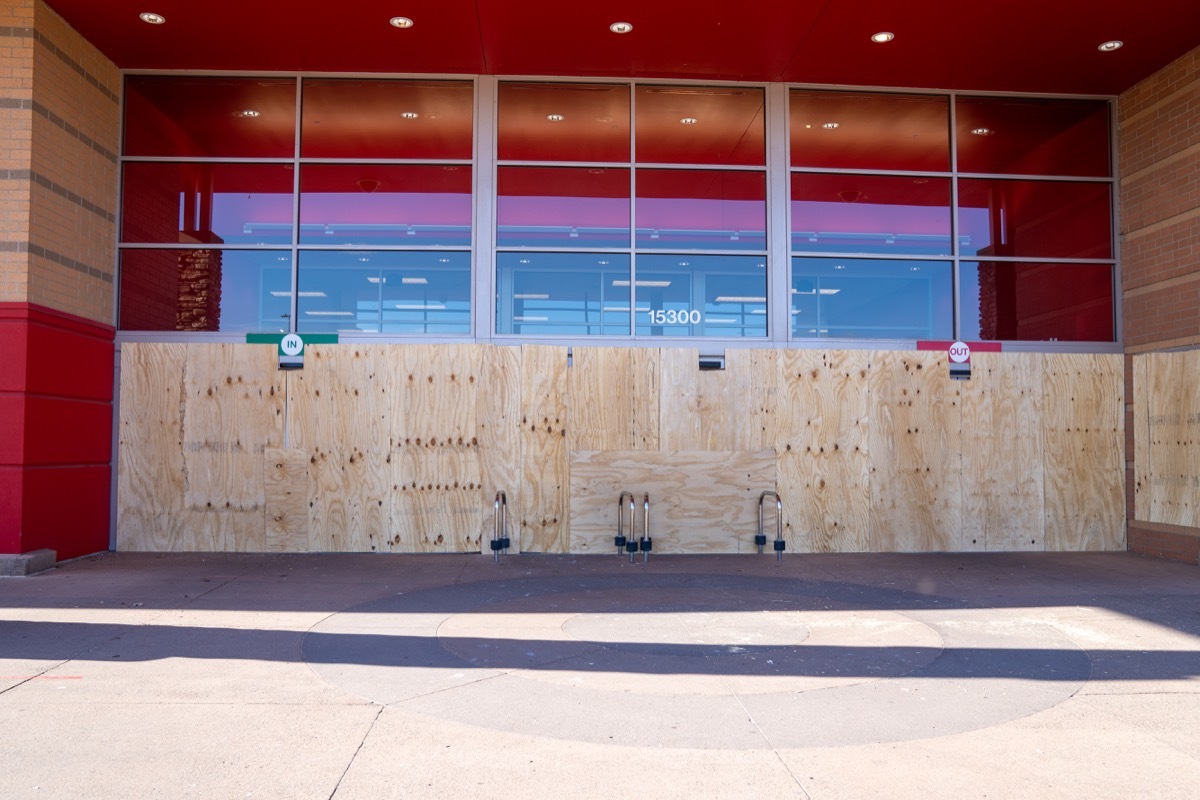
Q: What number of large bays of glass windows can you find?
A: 3